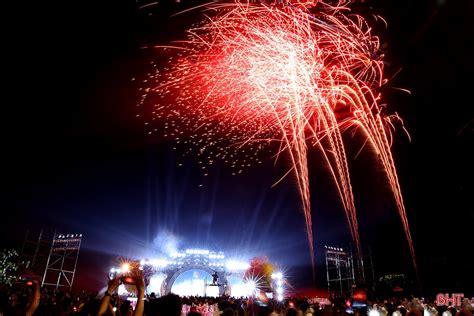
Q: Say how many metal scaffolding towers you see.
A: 2